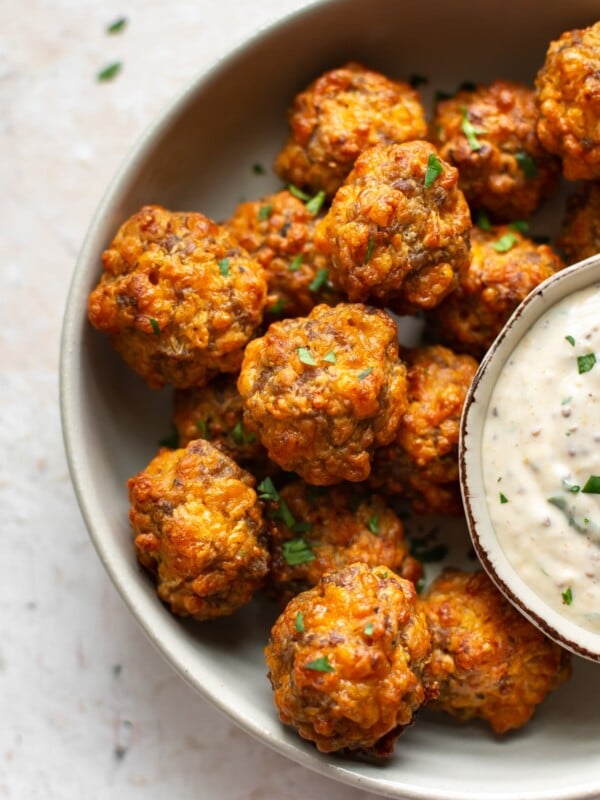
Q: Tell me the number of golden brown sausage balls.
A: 15